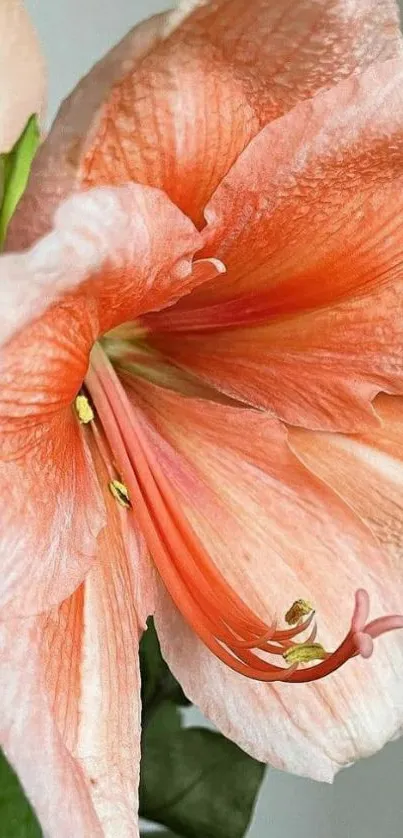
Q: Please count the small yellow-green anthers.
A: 4